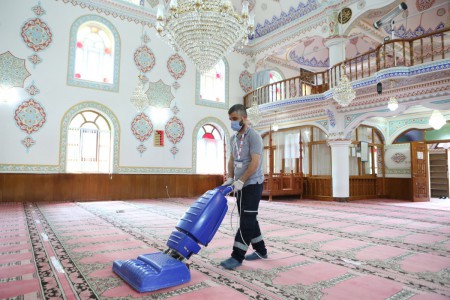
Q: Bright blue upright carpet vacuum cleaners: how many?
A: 1